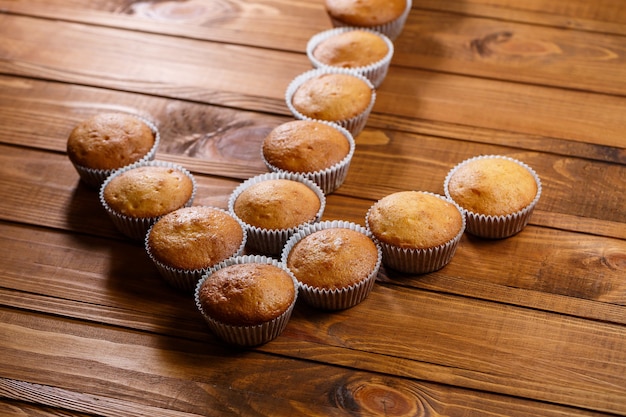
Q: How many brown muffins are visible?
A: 12